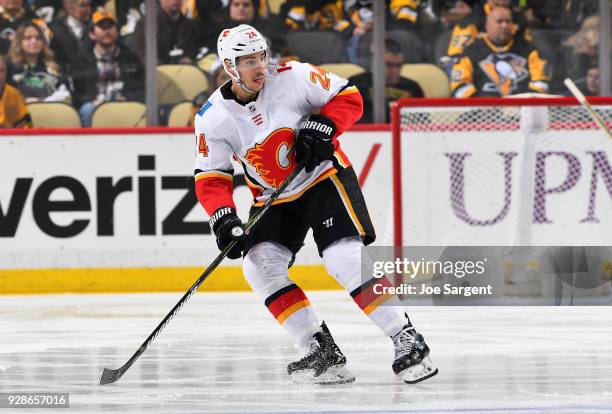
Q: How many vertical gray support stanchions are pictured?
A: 3